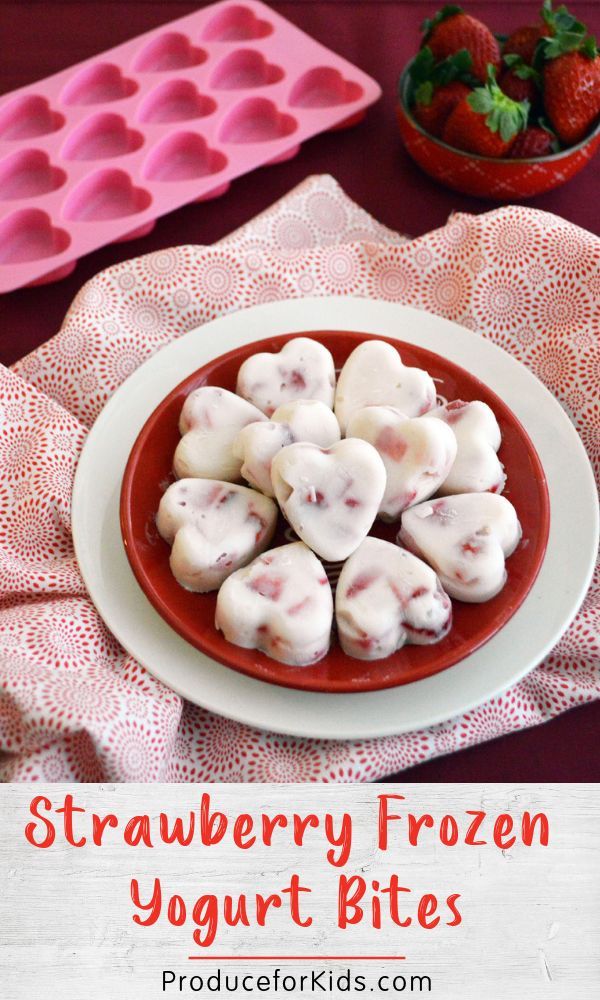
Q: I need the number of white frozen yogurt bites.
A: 11